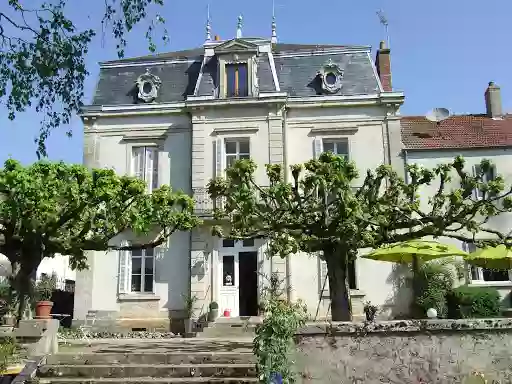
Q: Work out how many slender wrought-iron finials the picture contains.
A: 3